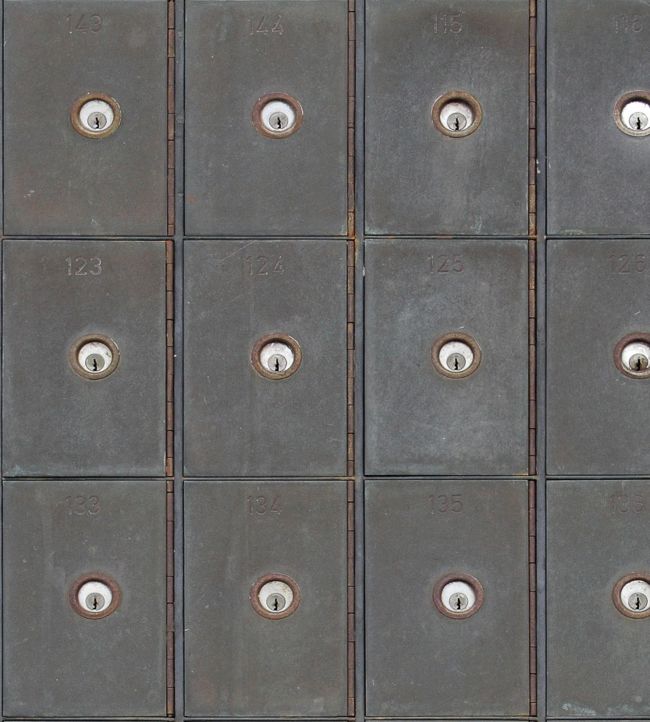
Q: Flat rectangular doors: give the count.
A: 12